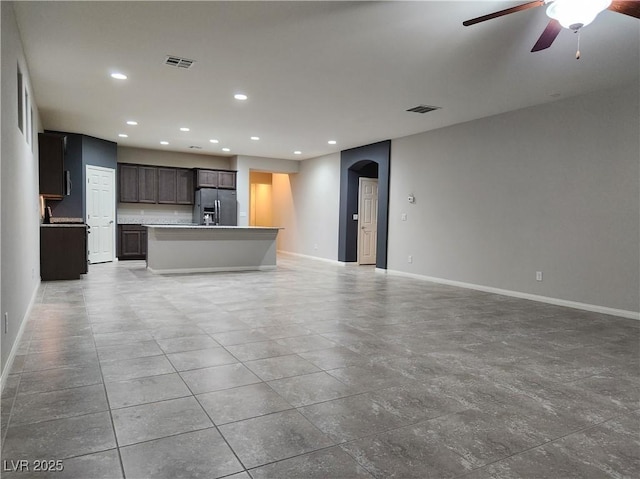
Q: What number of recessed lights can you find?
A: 11